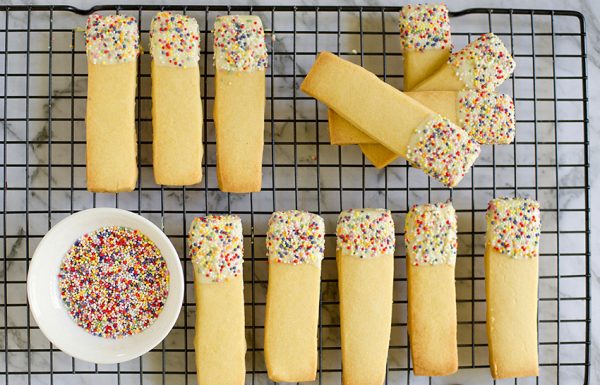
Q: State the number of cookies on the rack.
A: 12